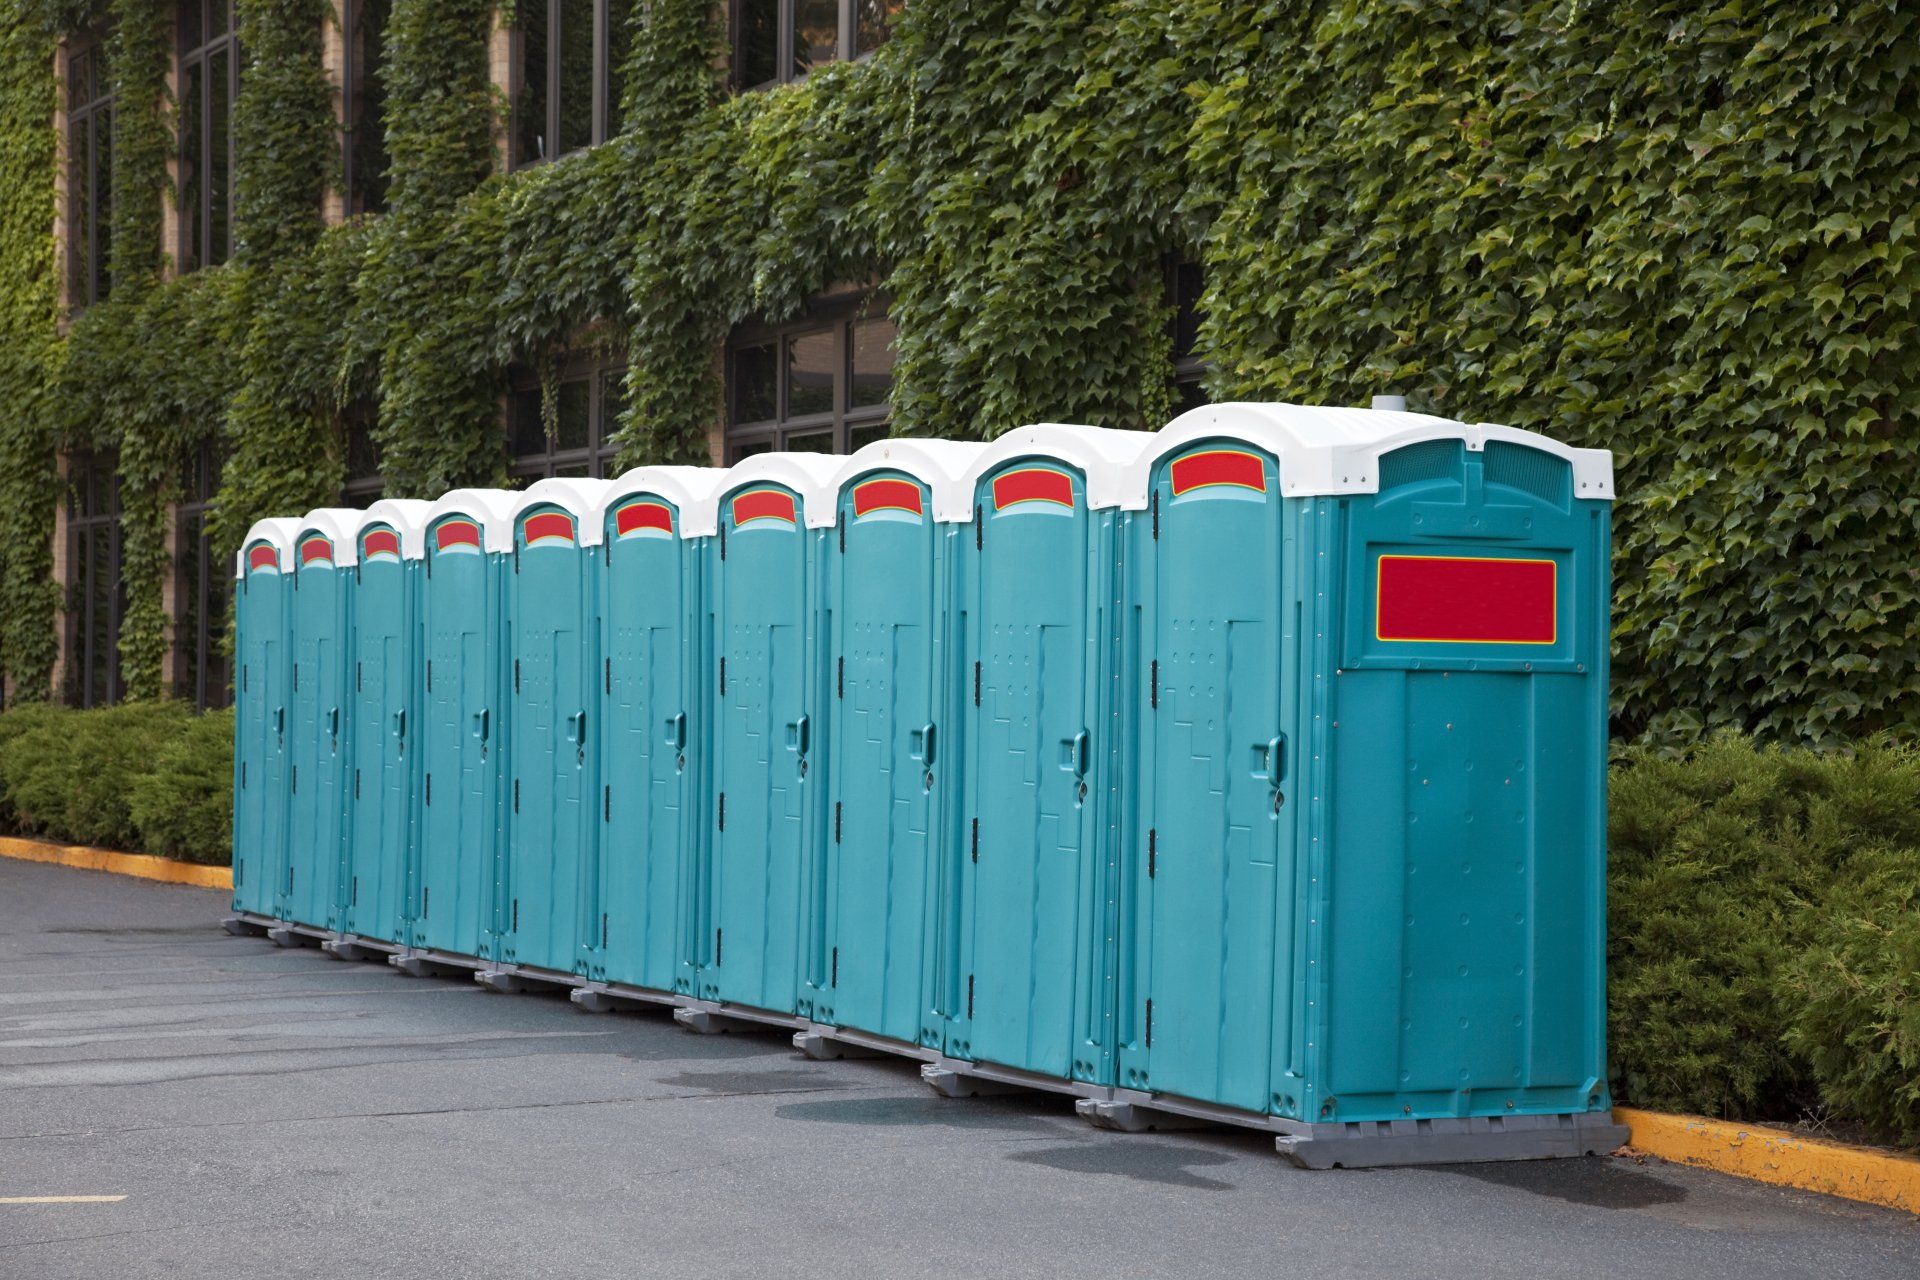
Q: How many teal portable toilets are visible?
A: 10